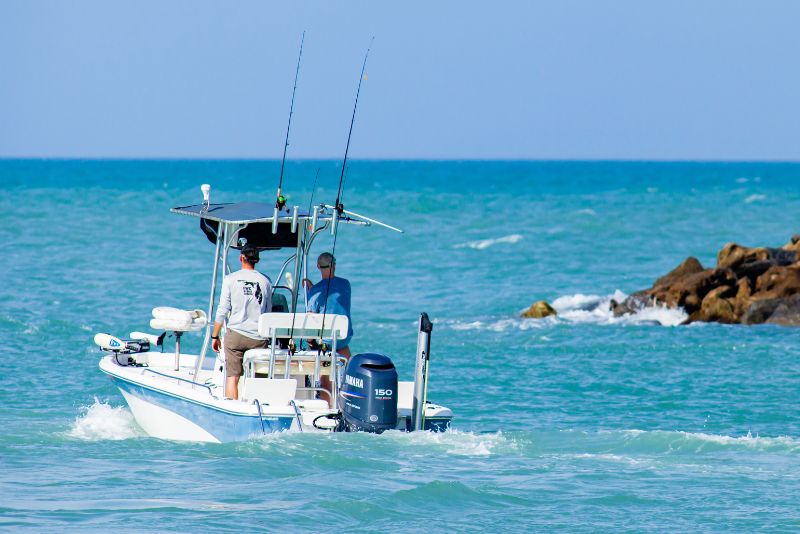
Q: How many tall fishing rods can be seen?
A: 2